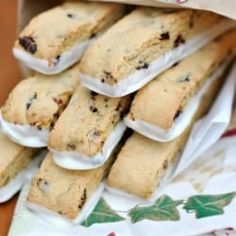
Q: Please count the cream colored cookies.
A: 8